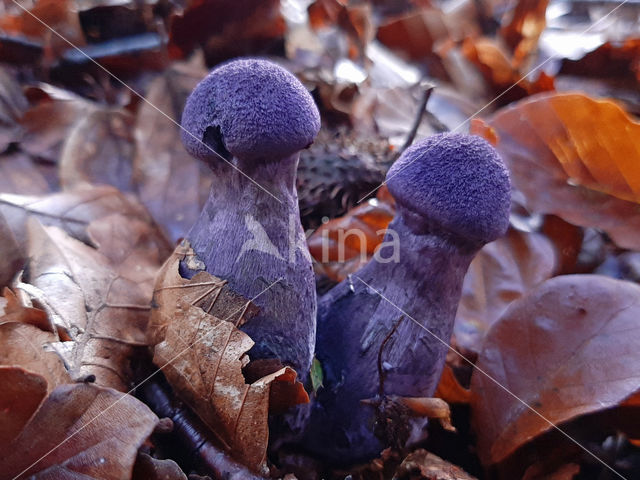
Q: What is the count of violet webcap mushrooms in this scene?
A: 2